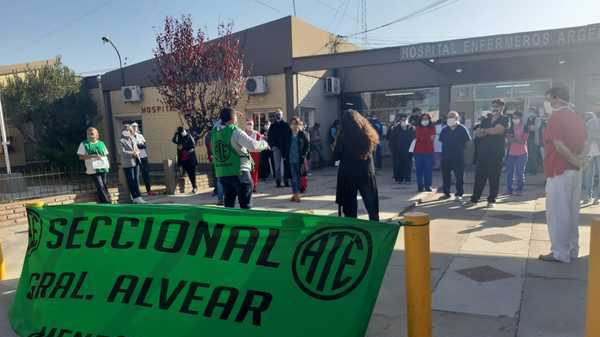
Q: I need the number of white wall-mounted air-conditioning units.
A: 3